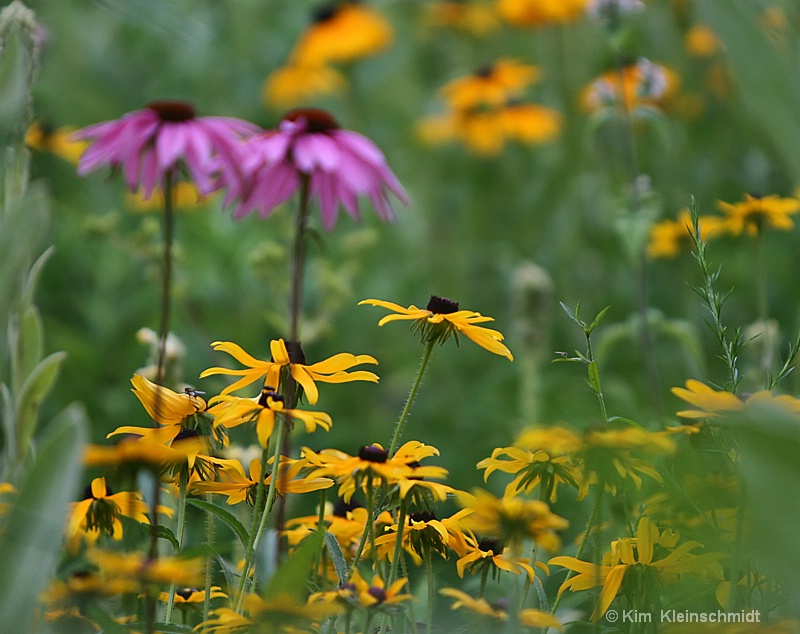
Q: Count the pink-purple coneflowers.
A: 2